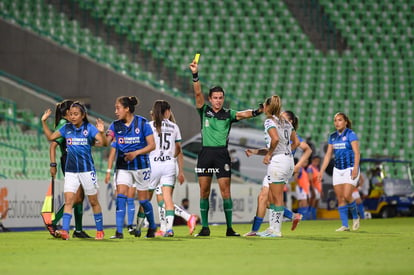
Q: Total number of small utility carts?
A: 1